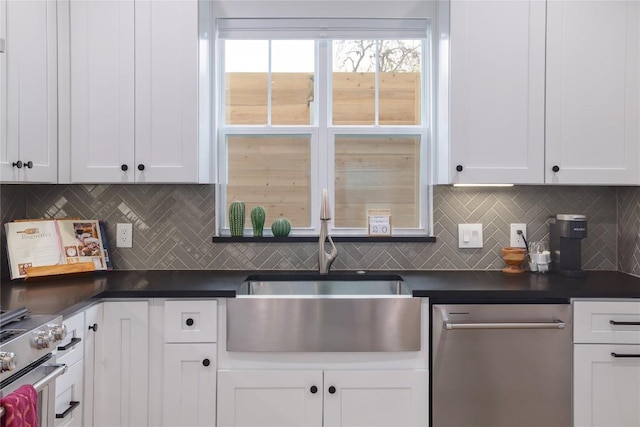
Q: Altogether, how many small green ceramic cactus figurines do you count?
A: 3